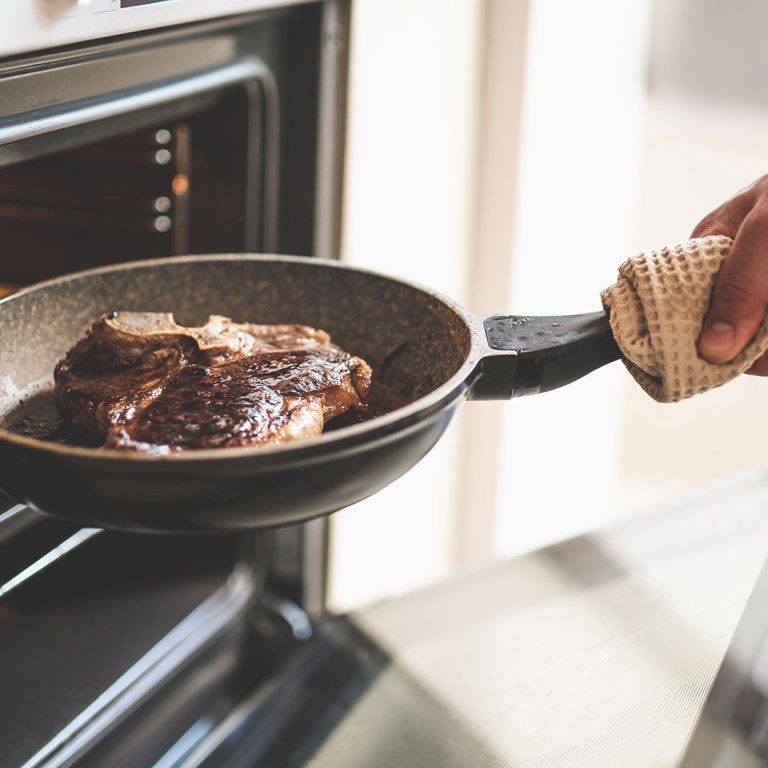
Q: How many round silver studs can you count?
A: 4